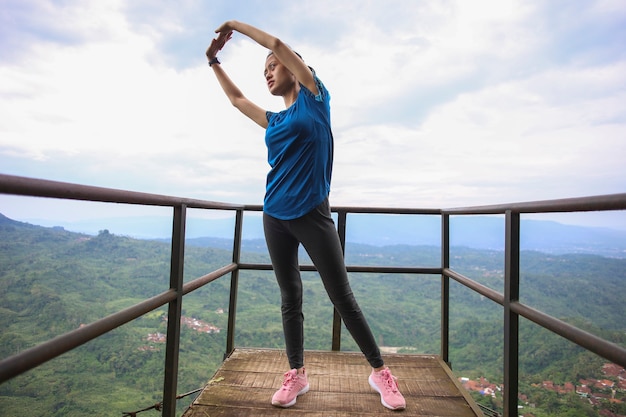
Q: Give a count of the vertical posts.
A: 5